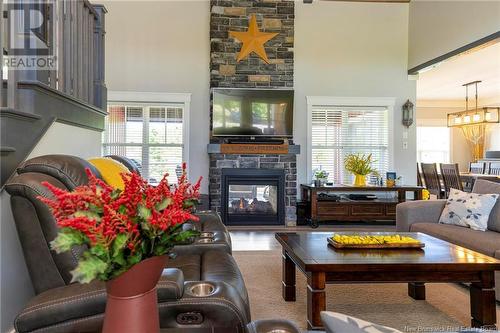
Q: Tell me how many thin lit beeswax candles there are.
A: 0